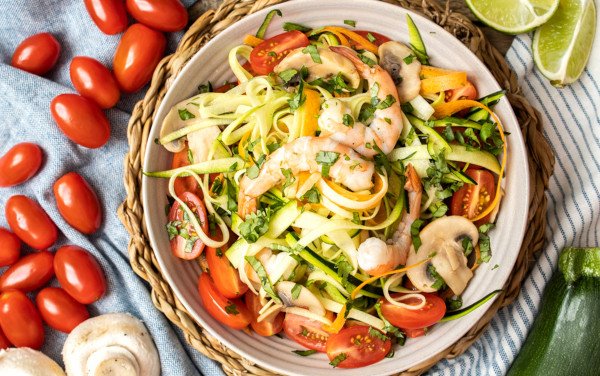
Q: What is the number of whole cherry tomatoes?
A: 15